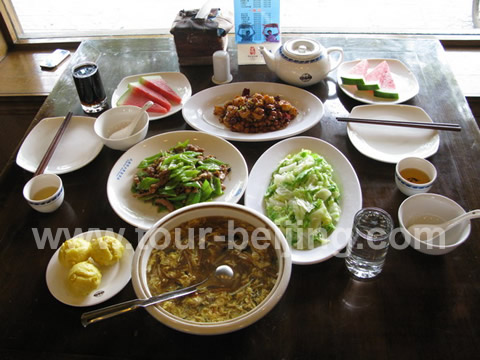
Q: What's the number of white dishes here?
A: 11